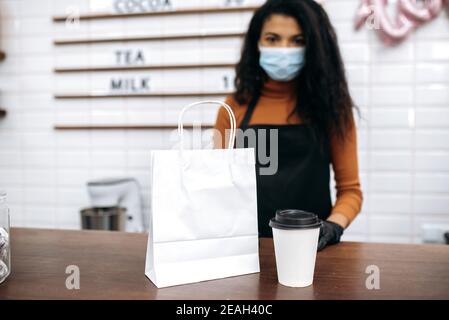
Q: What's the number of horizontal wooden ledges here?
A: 5